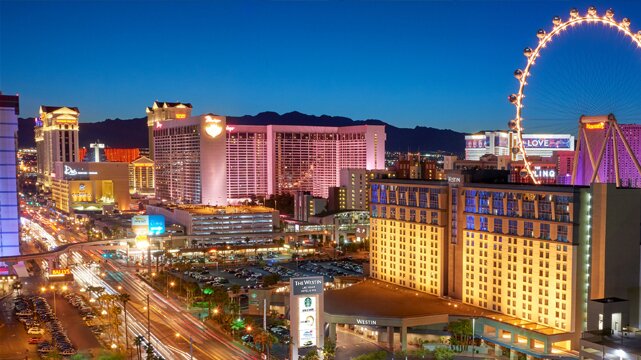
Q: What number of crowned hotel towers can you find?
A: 2